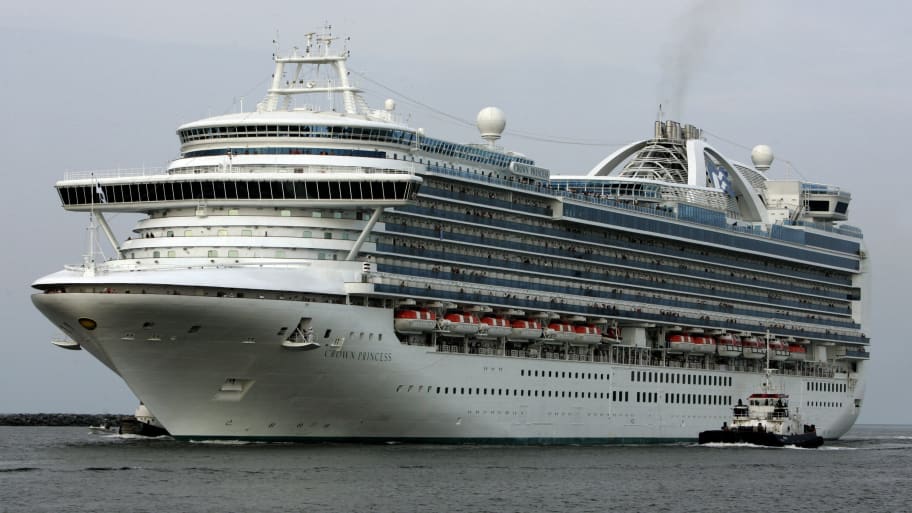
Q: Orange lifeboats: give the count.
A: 12